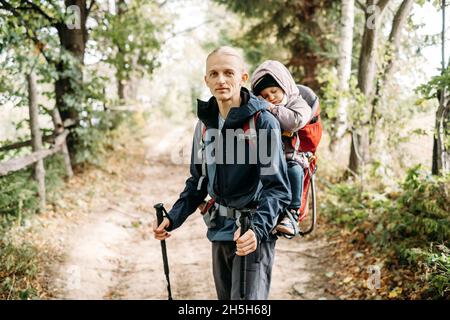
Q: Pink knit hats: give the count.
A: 0